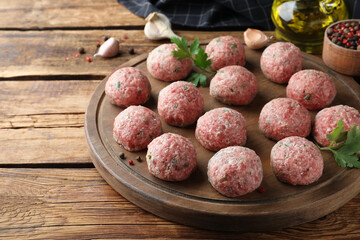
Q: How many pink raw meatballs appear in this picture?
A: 14